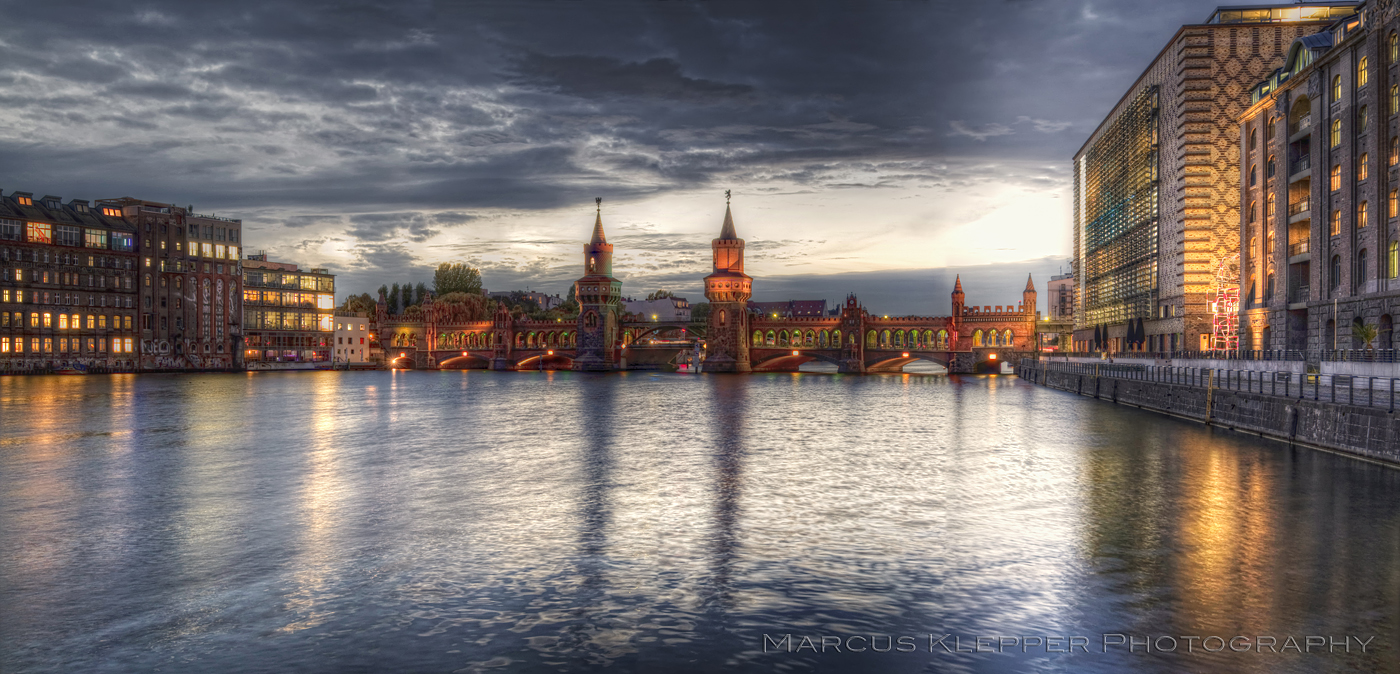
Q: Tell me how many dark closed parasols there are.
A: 4